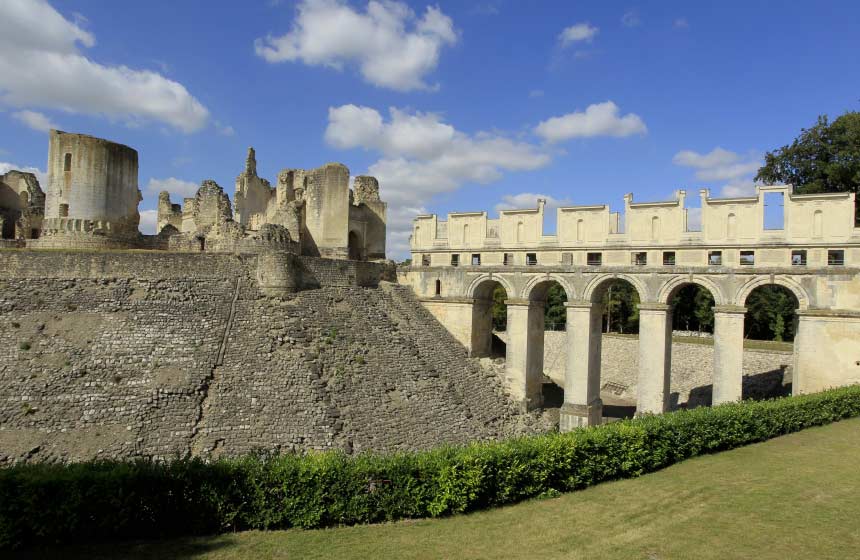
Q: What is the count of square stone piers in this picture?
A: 4